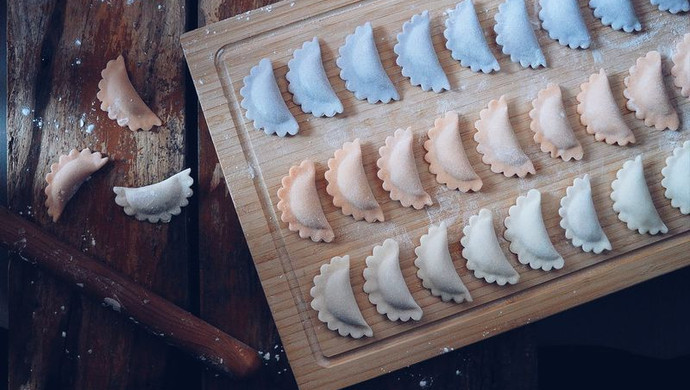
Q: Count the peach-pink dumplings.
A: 11